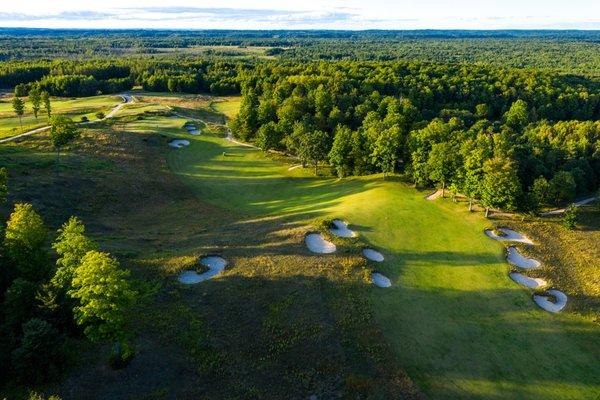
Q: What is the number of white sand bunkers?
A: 12